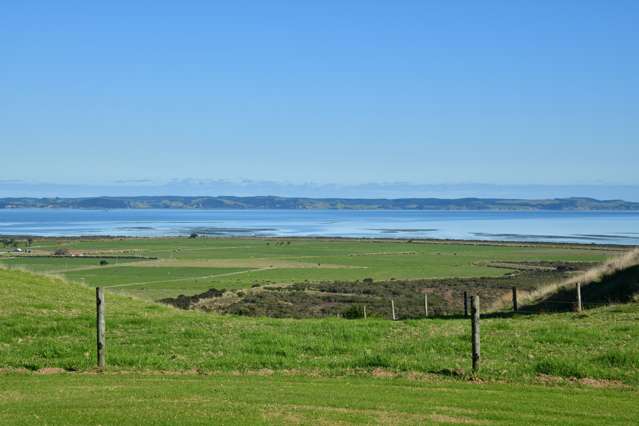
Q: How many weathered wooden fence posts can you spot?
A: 8